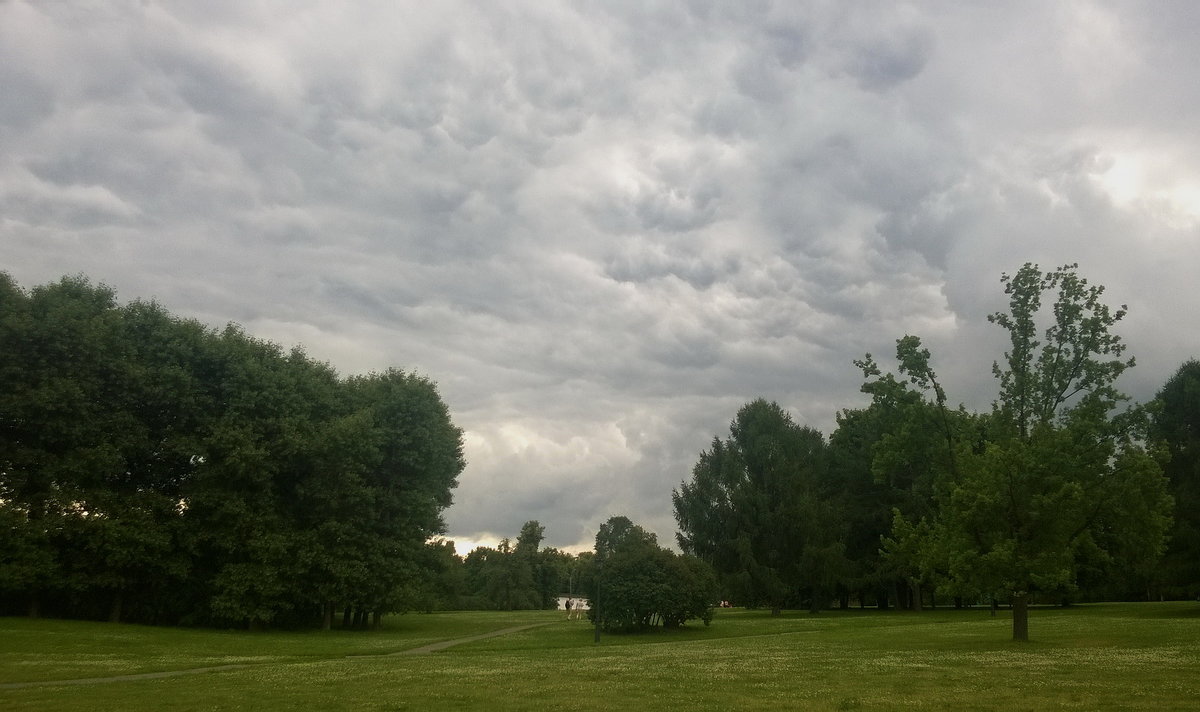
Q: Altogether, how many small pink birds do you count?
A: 0